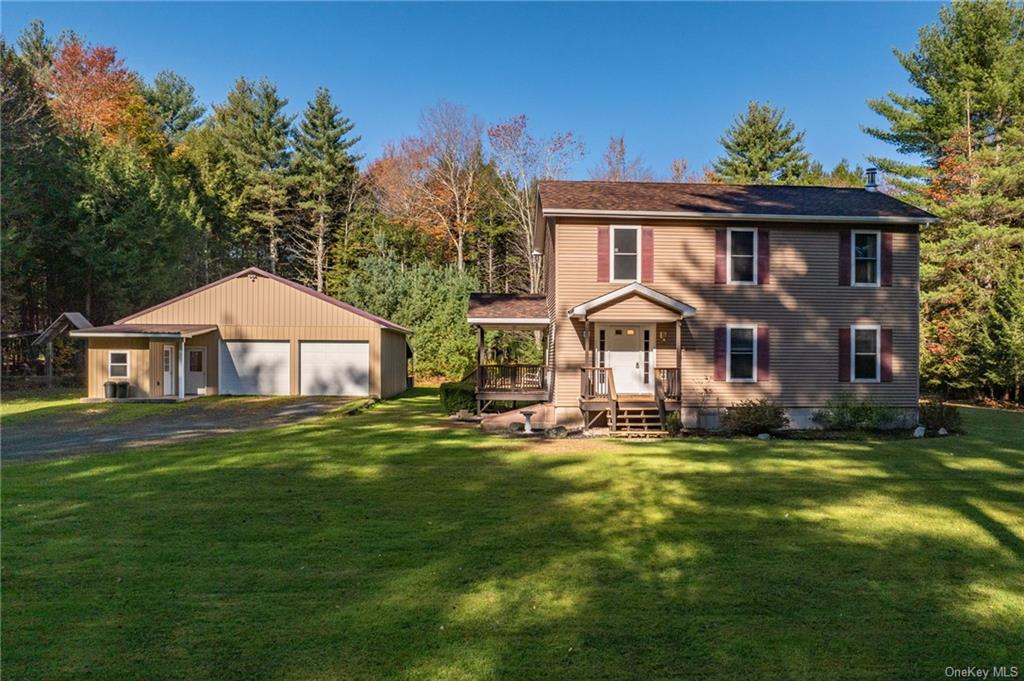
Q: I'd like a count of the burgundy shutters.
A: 10